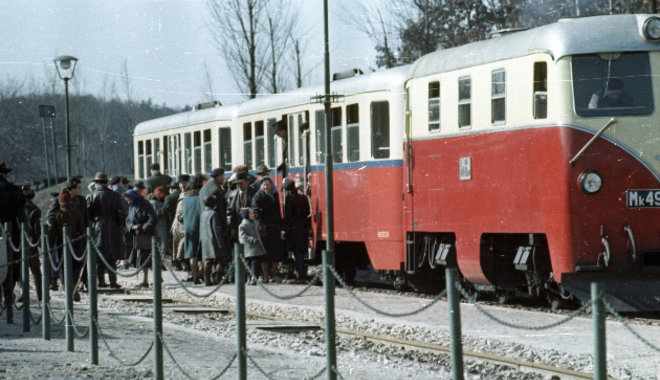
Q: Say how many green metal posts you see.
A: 10